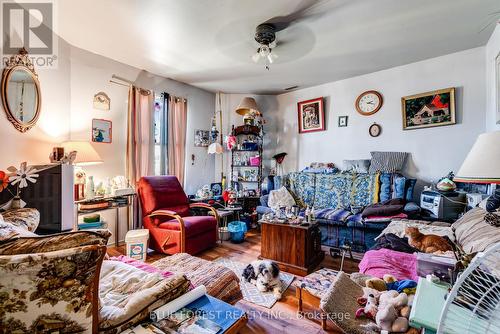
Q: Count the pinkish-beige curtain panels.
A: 2